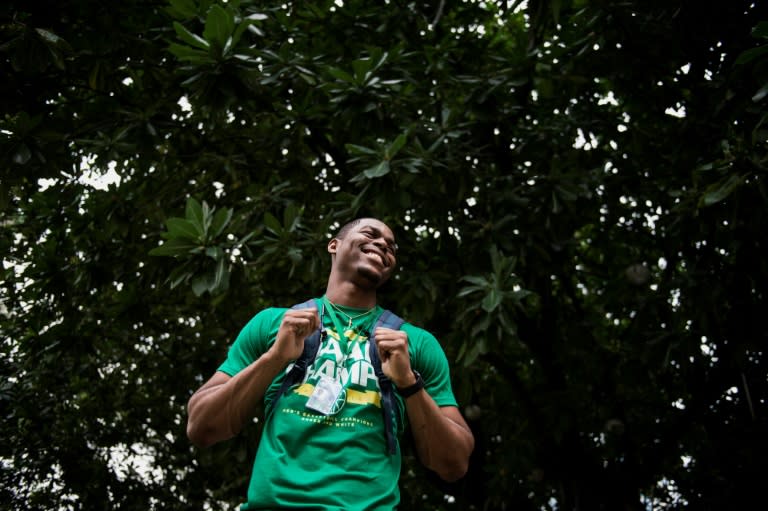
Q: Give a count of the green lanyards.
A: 1